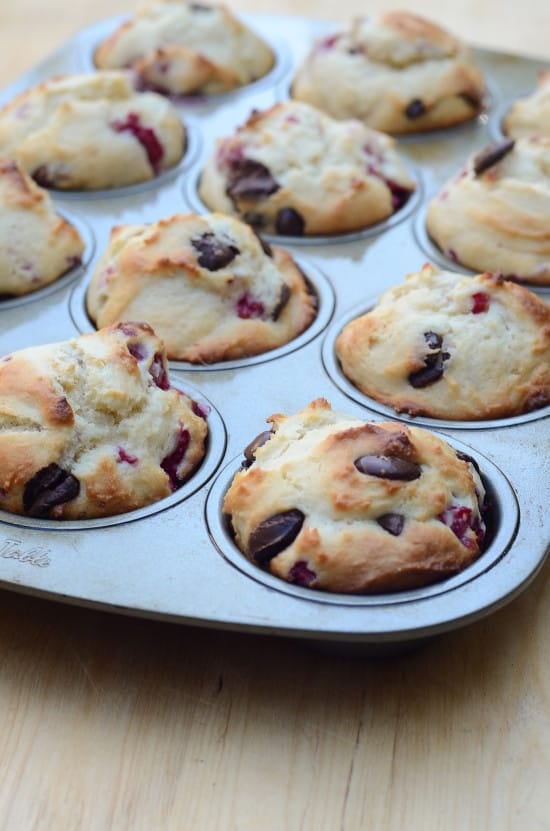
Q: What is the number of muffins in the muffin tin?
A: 11